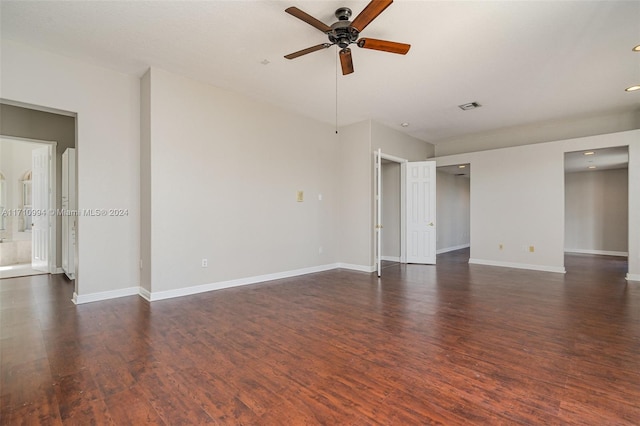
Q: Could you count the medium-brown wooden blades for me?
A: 5